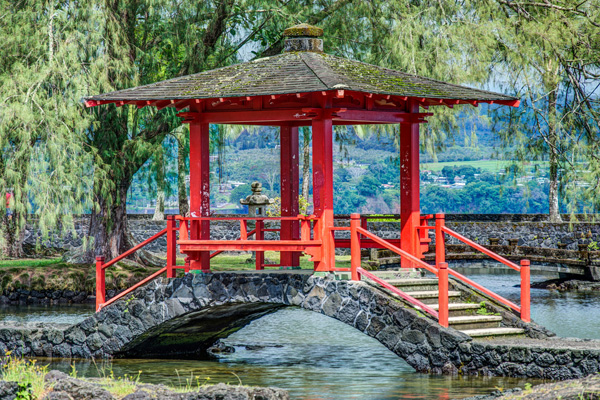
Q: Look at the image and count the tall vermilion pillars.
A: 4